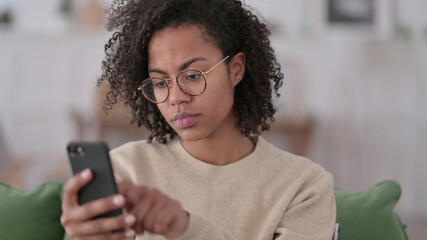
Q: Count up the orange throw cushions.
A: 0